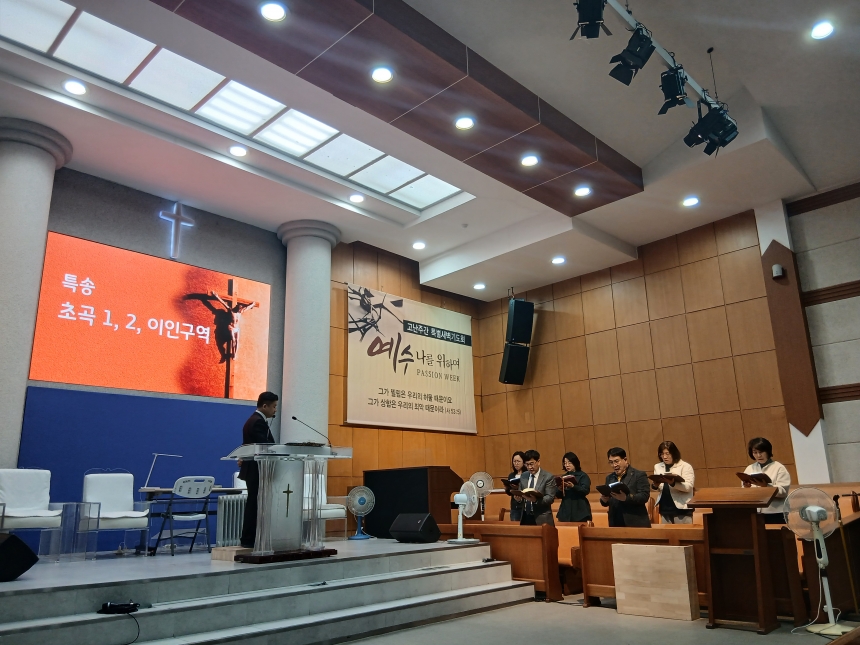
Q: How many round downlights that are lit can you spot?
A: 13